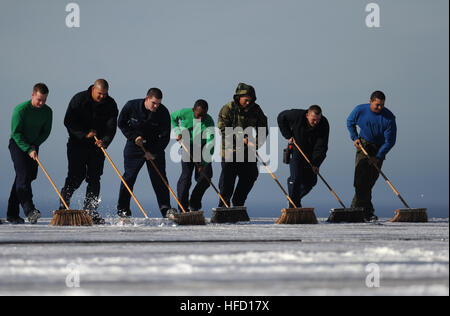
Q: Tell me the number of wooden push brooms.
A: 7